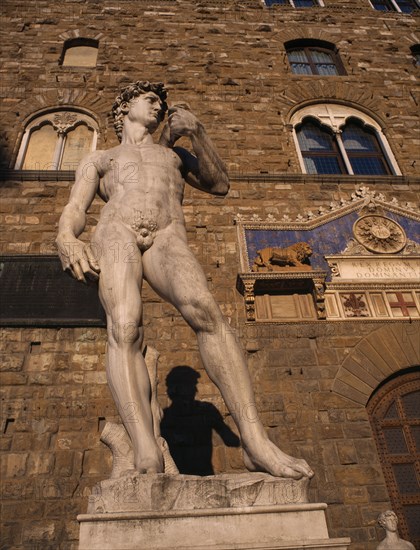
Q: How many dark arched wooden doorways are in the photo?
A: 1